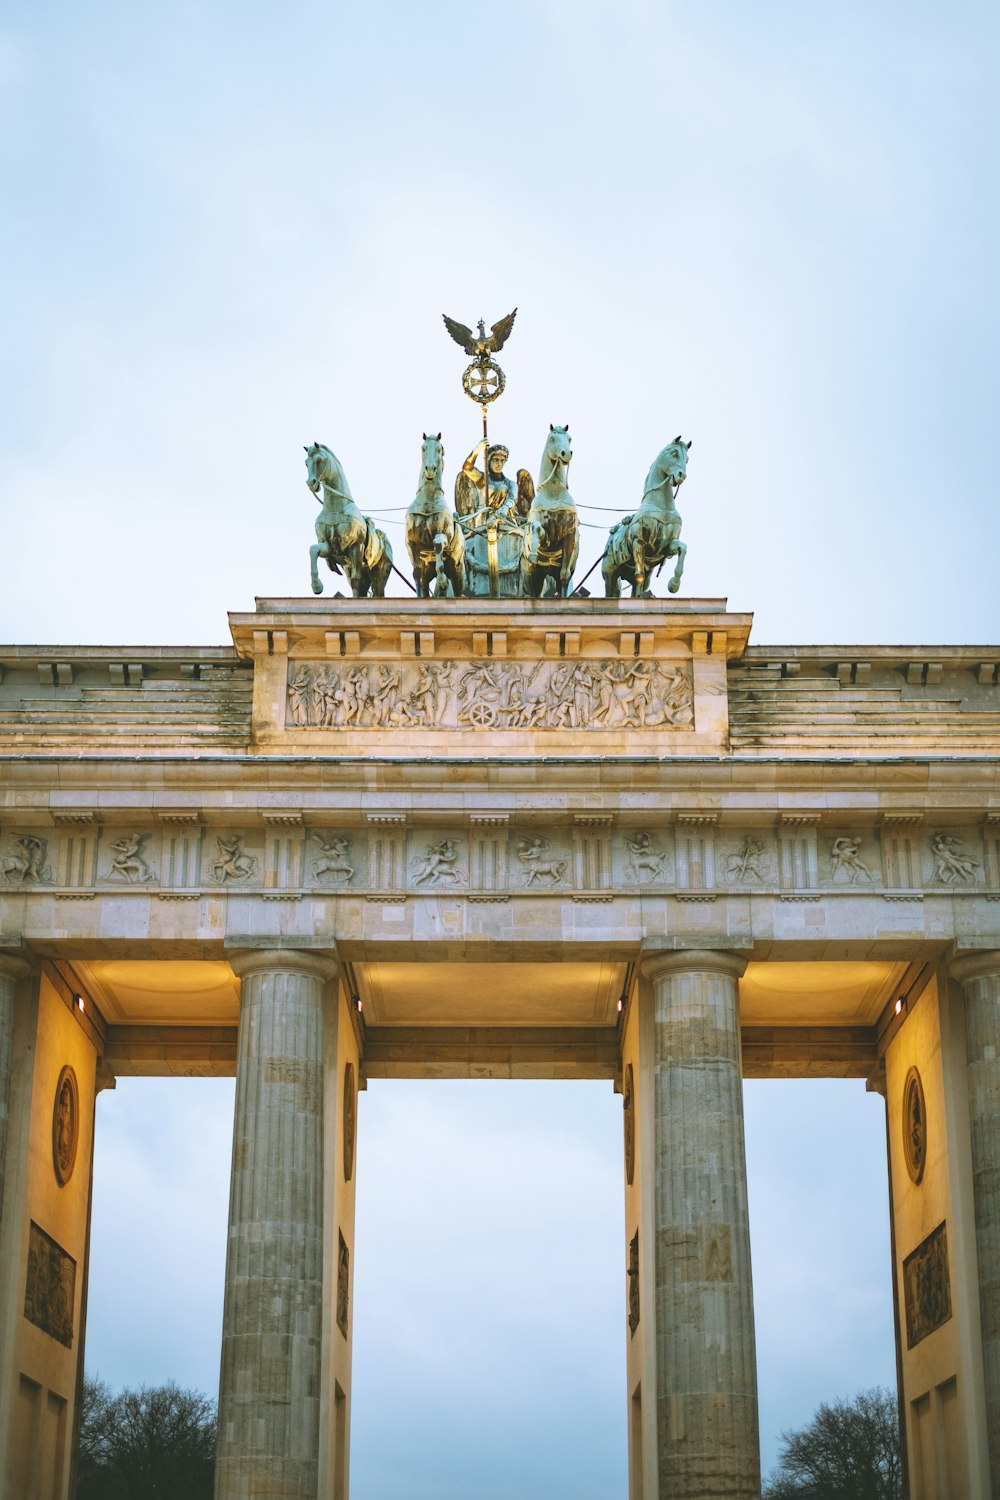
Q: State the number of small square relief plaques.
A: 10